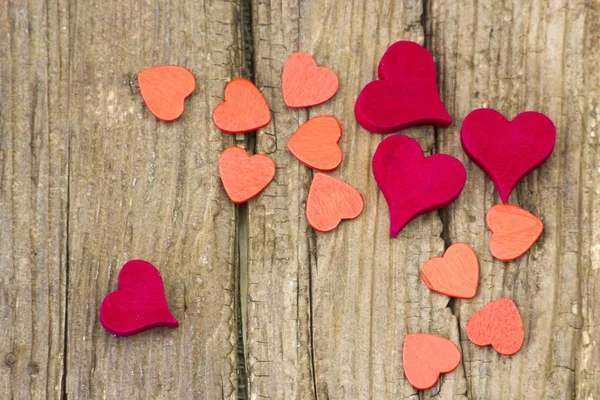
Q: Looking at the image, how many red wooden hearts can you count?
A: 4